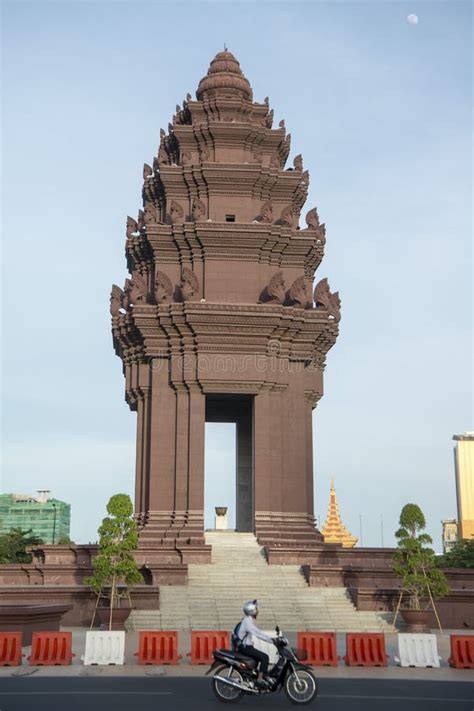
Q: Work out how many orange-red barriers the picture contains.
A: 7